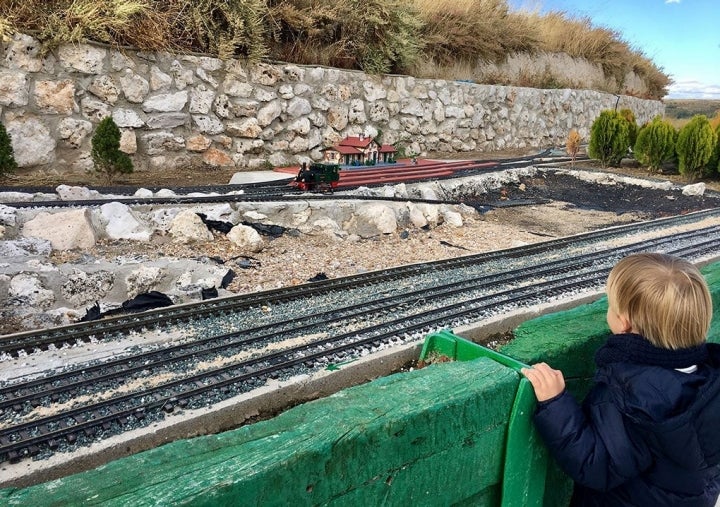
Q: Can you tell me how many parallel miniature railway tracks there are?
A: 3